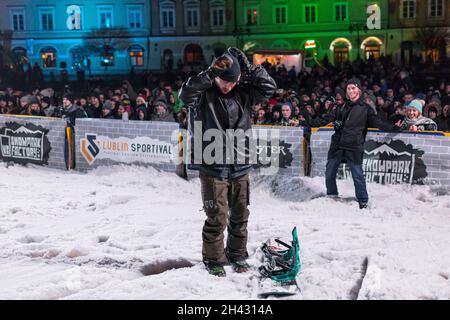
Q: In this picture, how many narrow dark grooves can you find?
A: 2